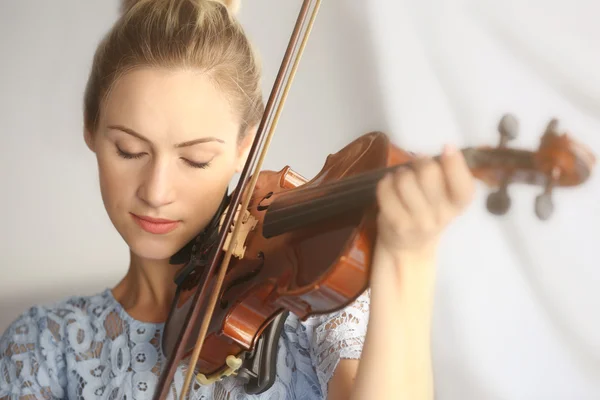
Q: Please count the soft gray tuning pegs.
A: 4